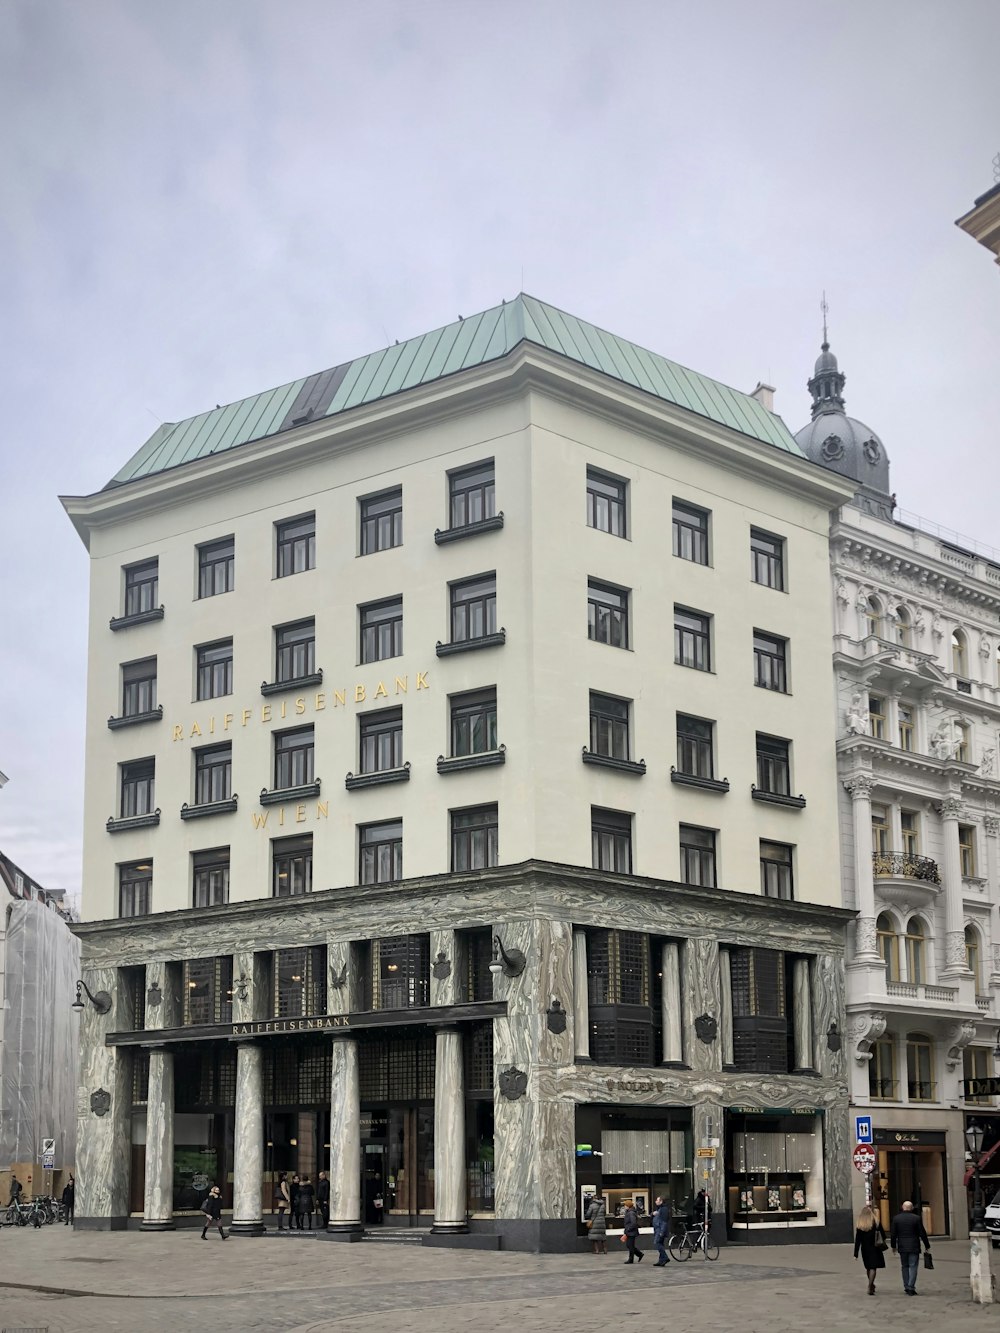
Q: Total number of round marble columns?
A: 8